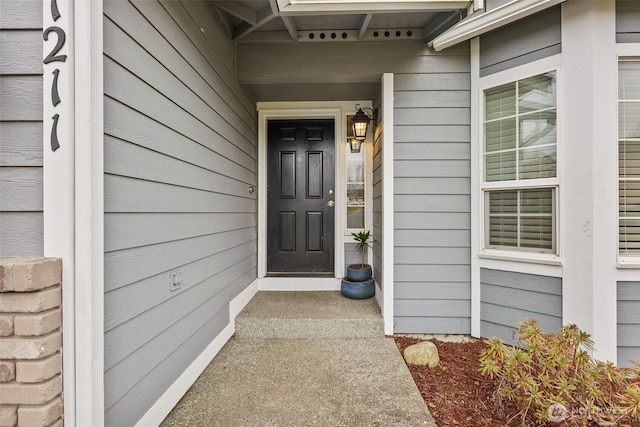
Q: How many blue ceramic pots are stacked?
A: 2